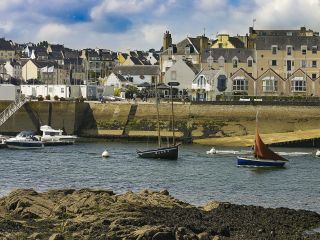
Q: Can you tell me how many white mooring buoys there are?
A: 3